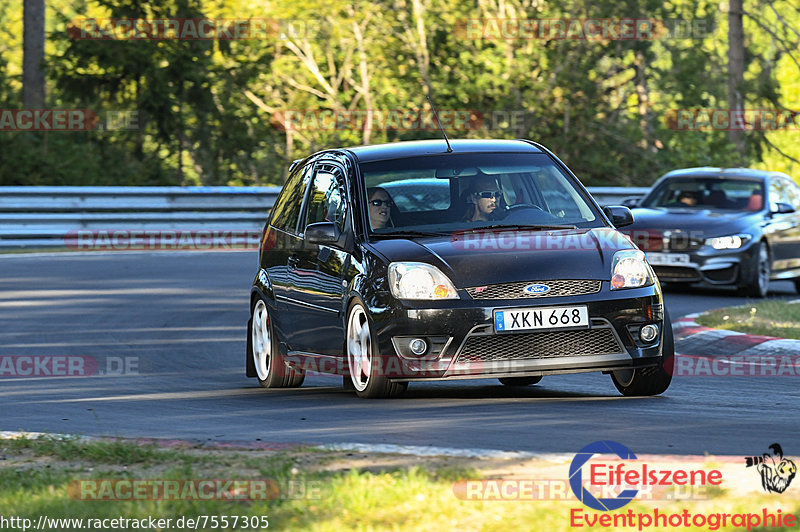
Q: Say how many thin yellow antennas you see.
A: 0